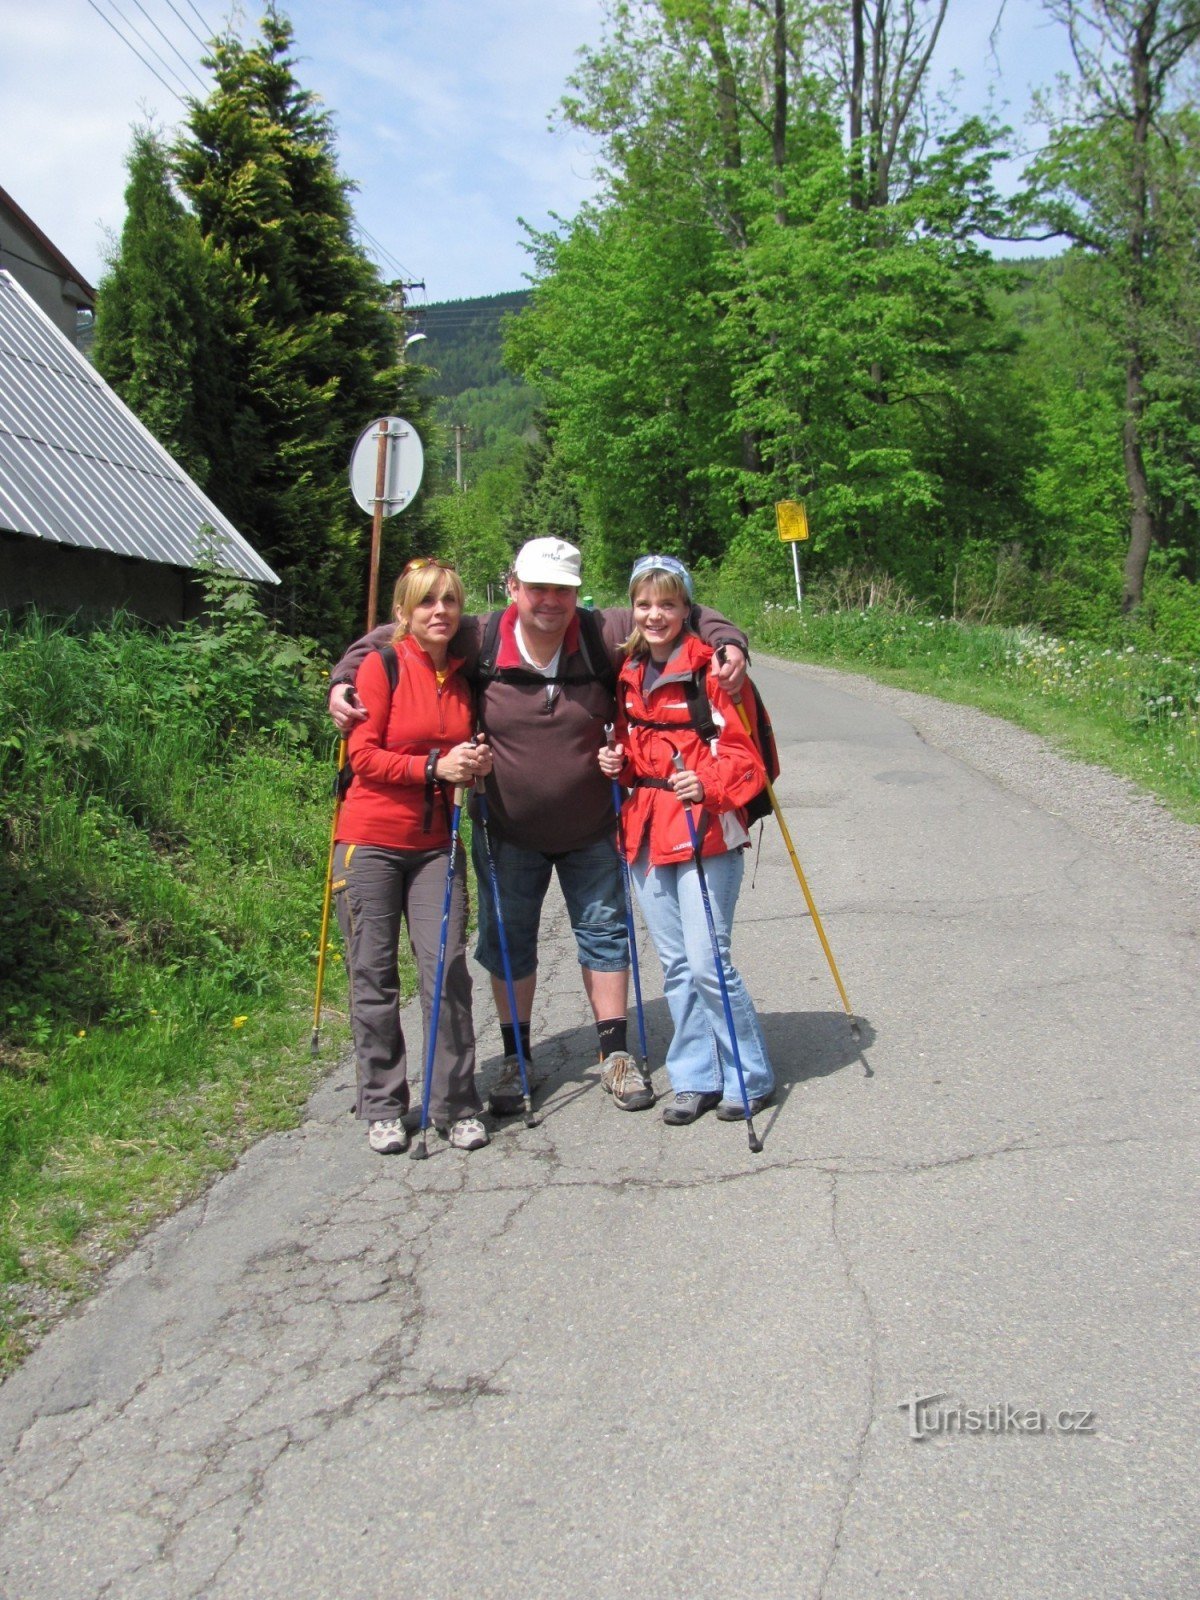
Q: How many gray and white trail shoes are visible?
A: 2